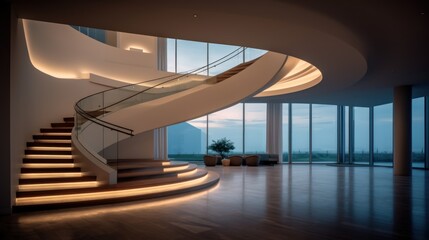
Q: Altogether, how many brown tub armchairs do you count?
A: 3